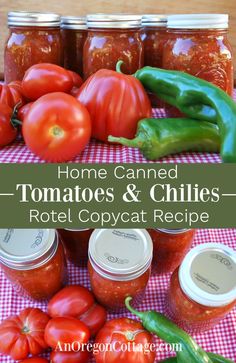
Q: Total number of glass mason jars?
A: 10